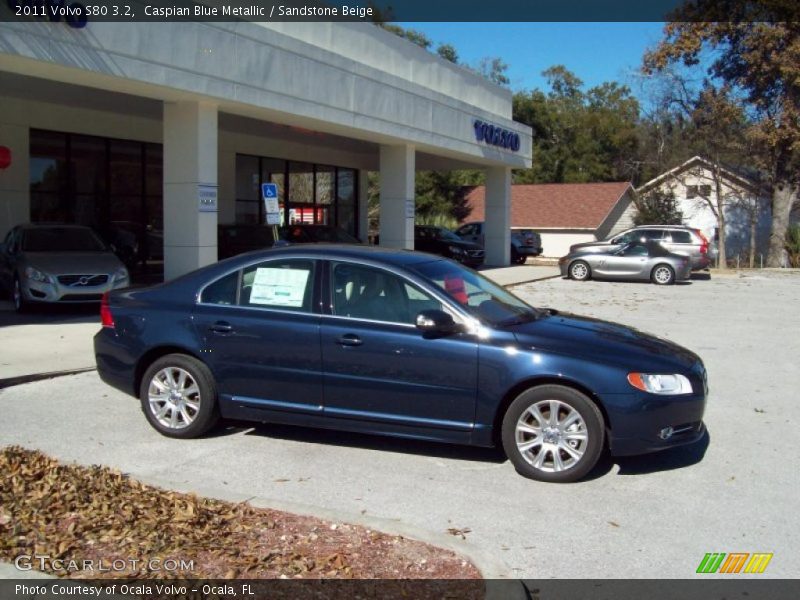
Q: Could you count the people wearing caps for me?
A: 0